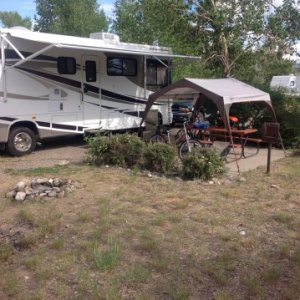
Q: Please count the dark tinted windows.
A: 4